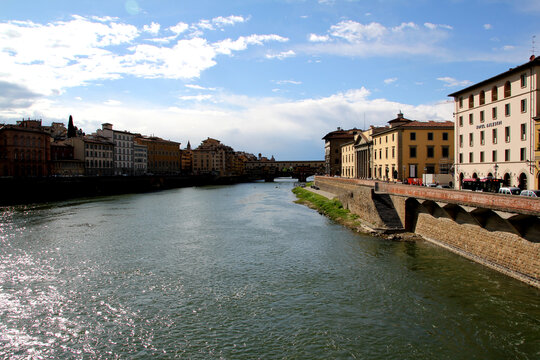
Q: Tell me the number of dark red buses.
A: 1